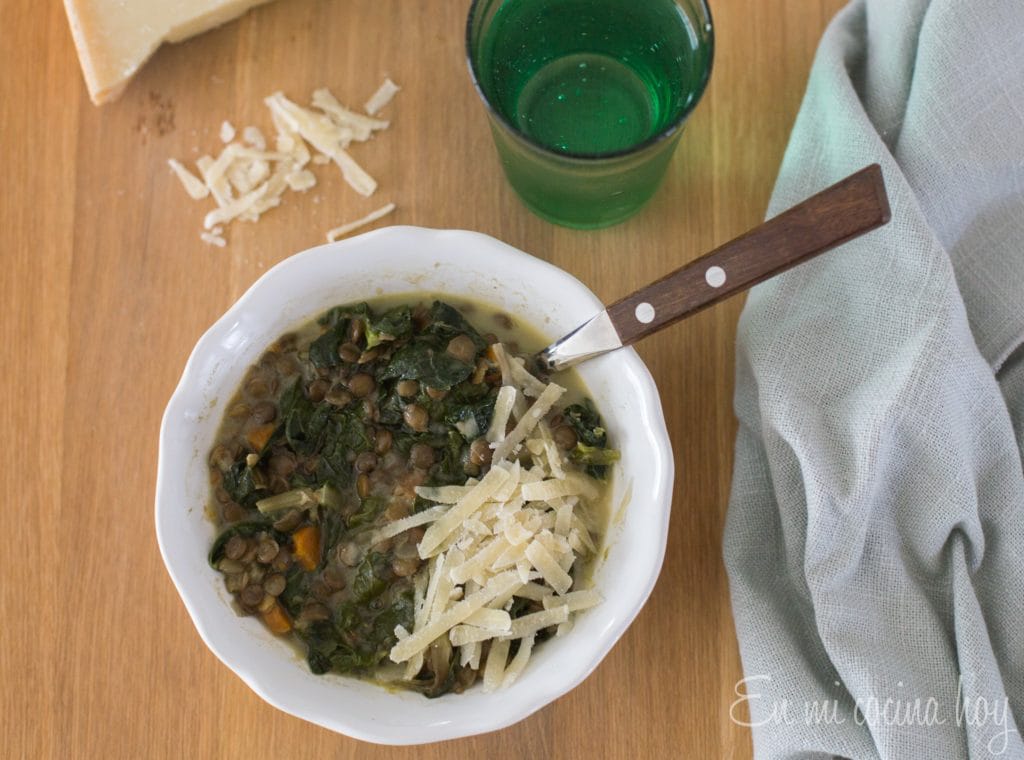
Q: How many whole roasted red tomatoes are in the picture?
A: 0